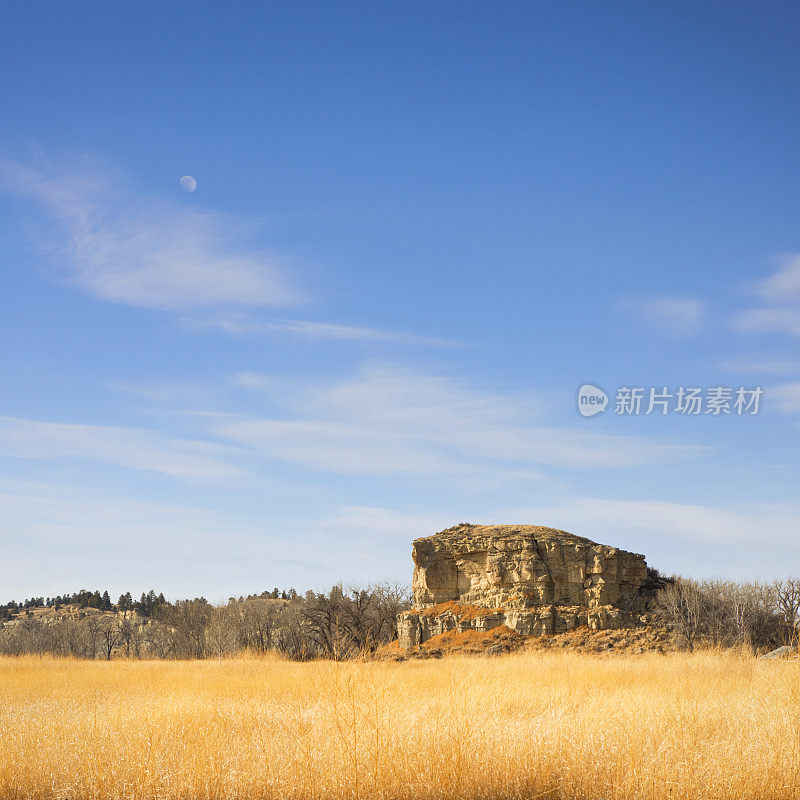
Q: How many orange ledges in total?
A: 2